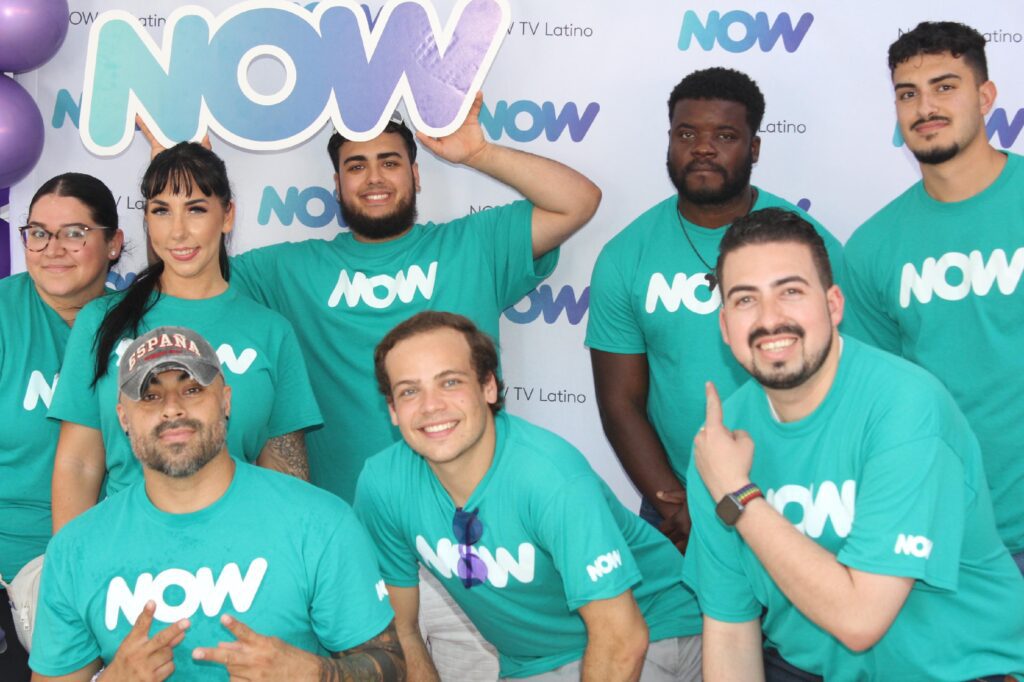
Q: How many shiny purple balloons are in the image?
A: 2